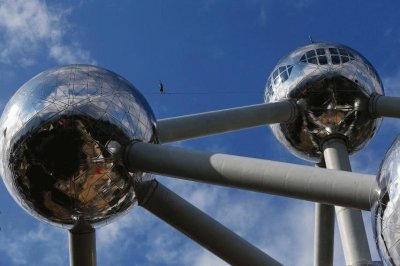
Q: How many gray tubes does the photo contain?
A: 7